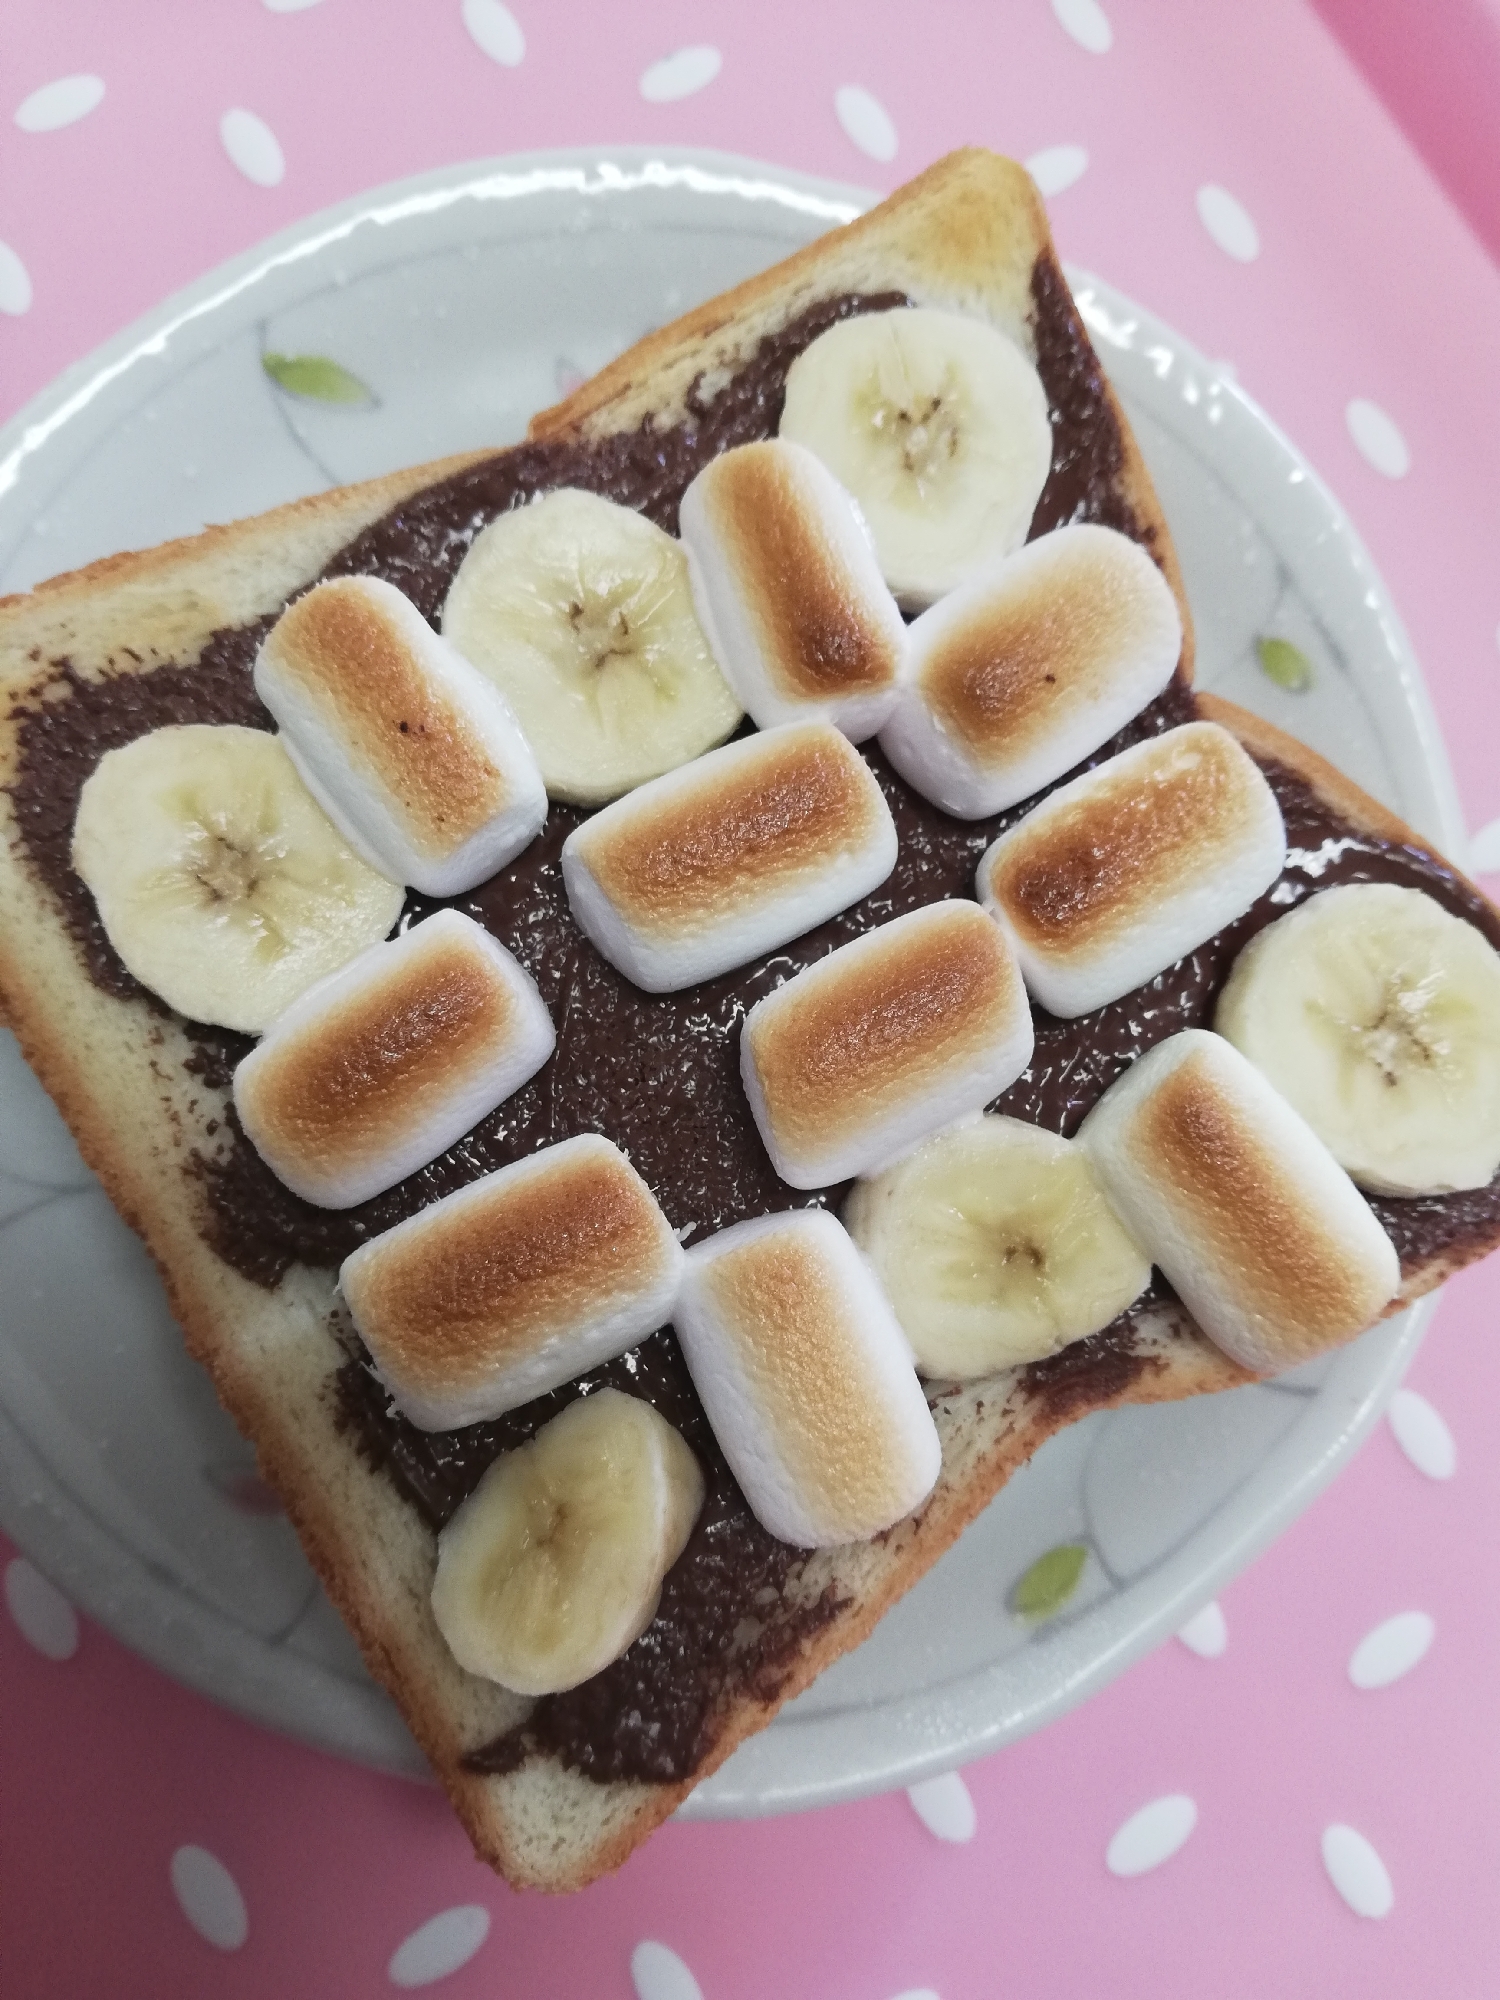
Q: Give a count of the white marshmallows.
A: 10